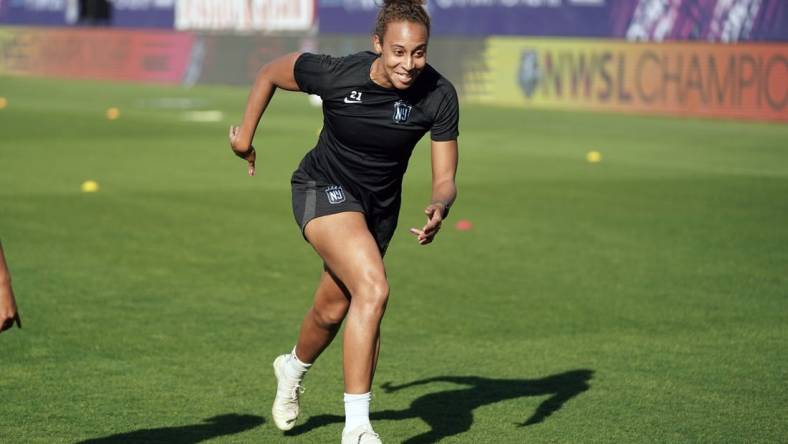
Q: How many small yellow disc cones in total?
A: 2